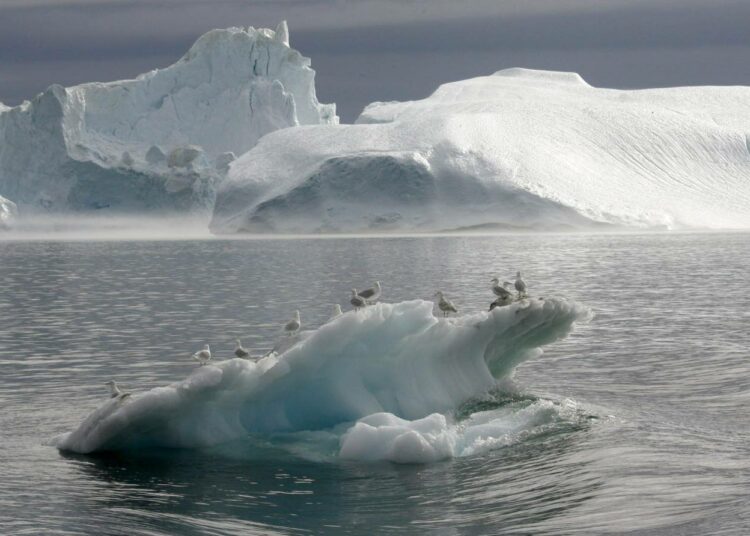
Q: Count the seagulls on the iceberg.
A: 11